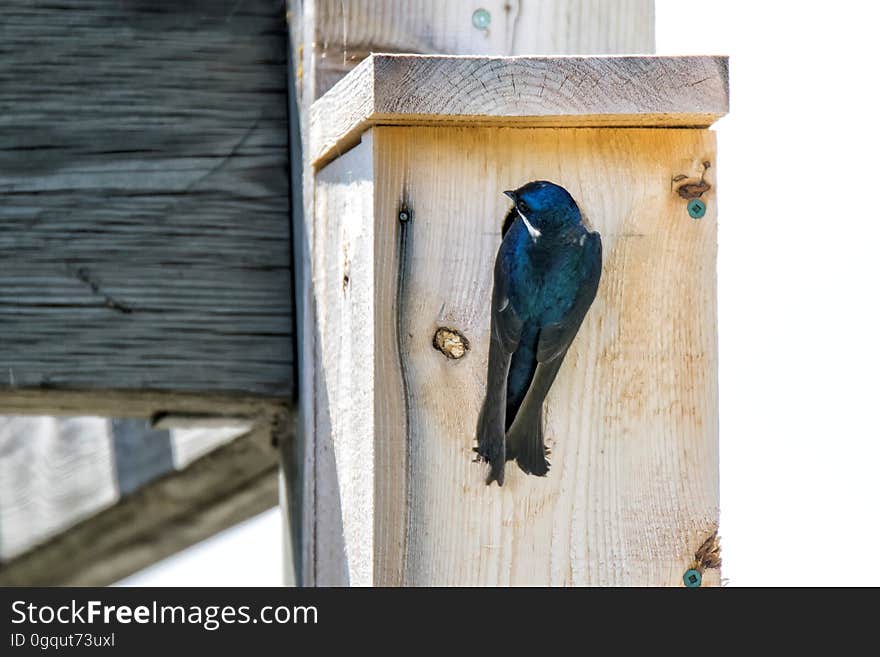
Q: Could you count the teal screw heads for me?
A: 3